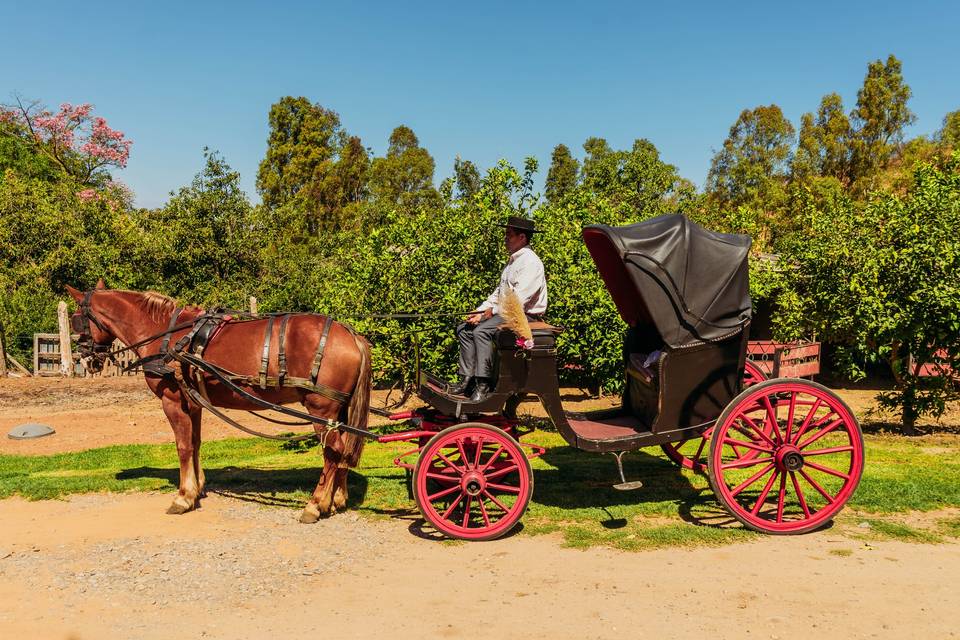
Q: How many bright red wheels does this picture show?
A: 3